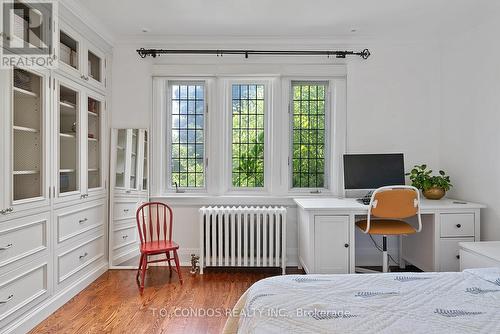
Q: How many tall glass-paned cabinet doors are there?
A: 3